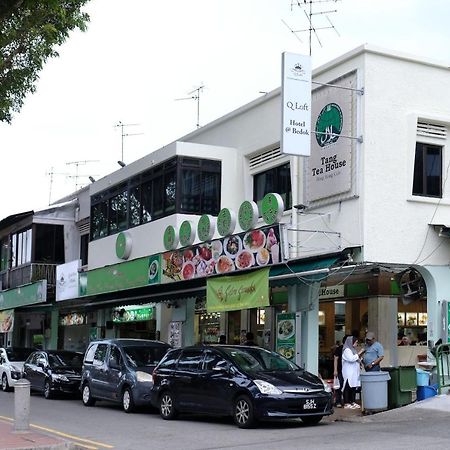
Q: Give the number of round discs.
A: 7